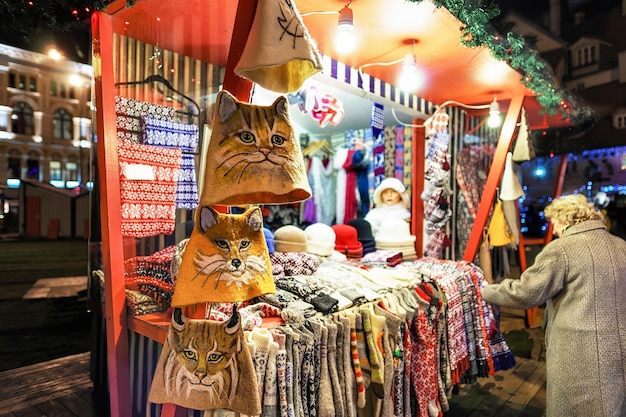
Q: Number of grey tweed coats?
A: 1